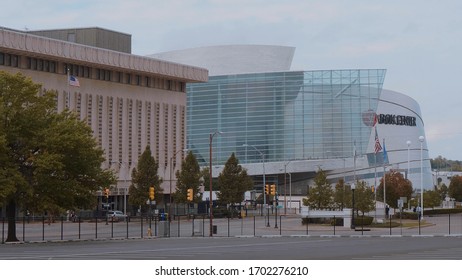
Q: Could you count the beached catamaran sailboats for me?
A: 0